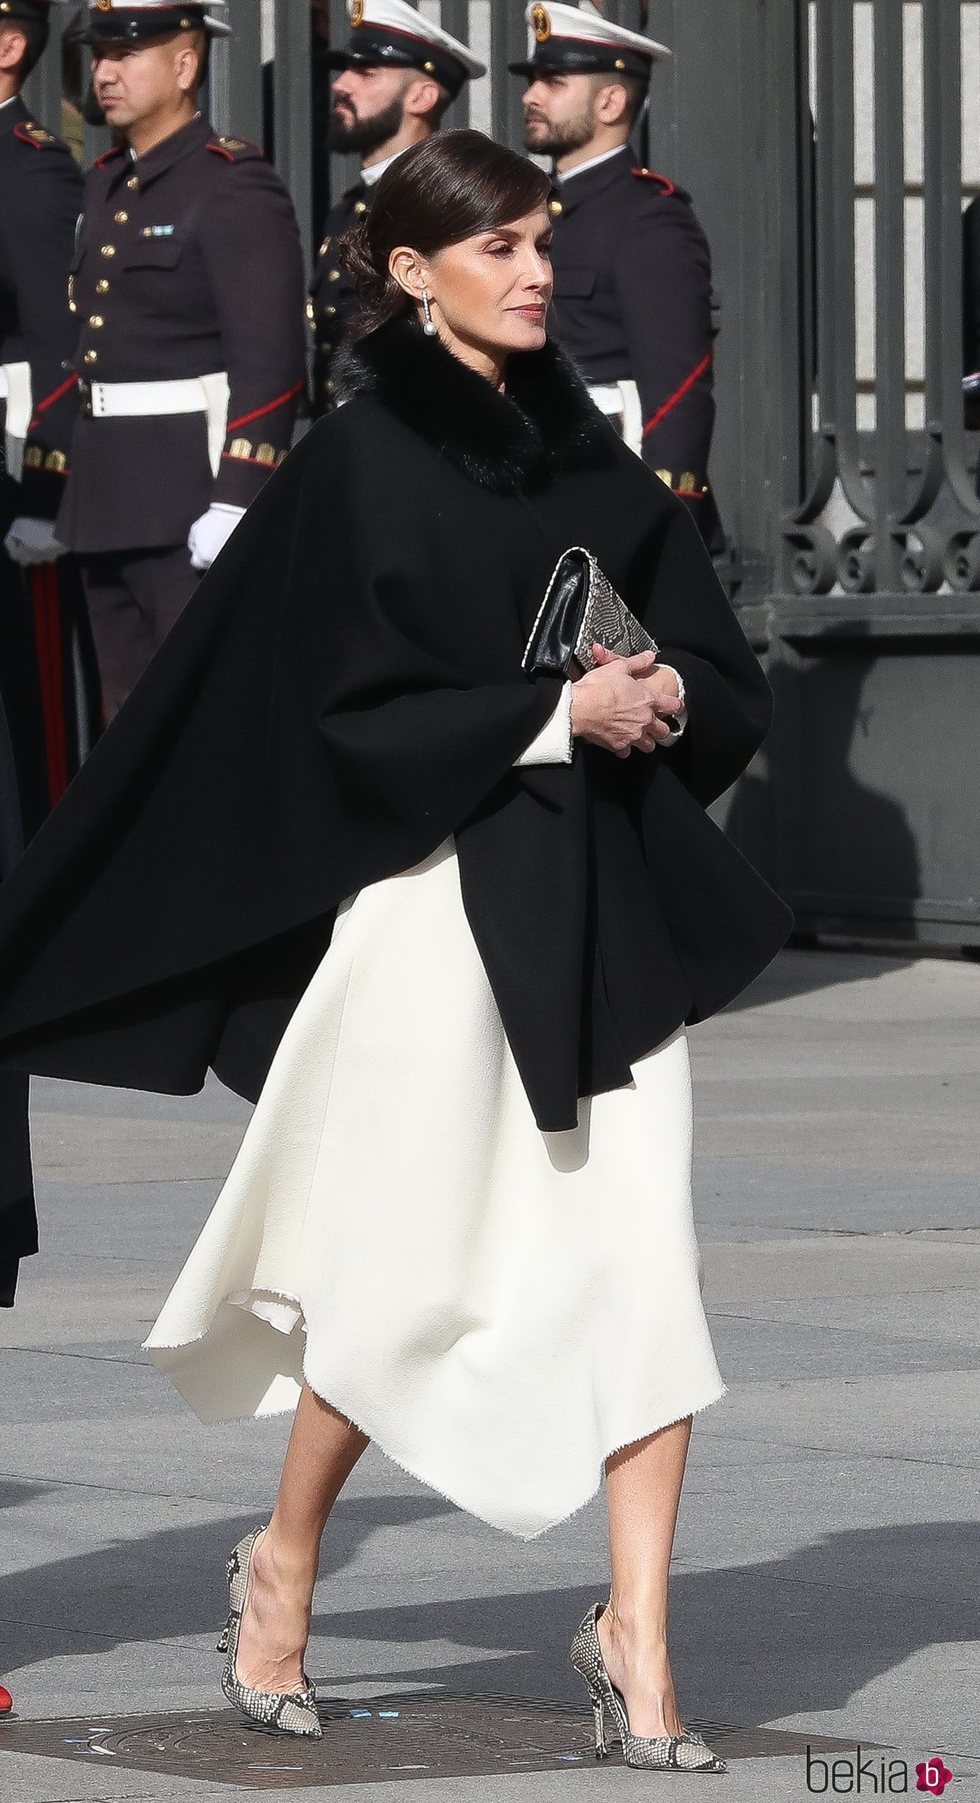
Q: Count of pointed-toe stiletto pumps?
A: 2